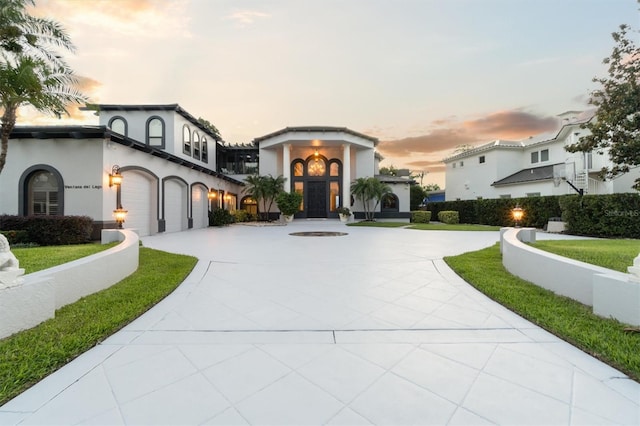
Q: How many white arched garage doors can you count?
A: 3